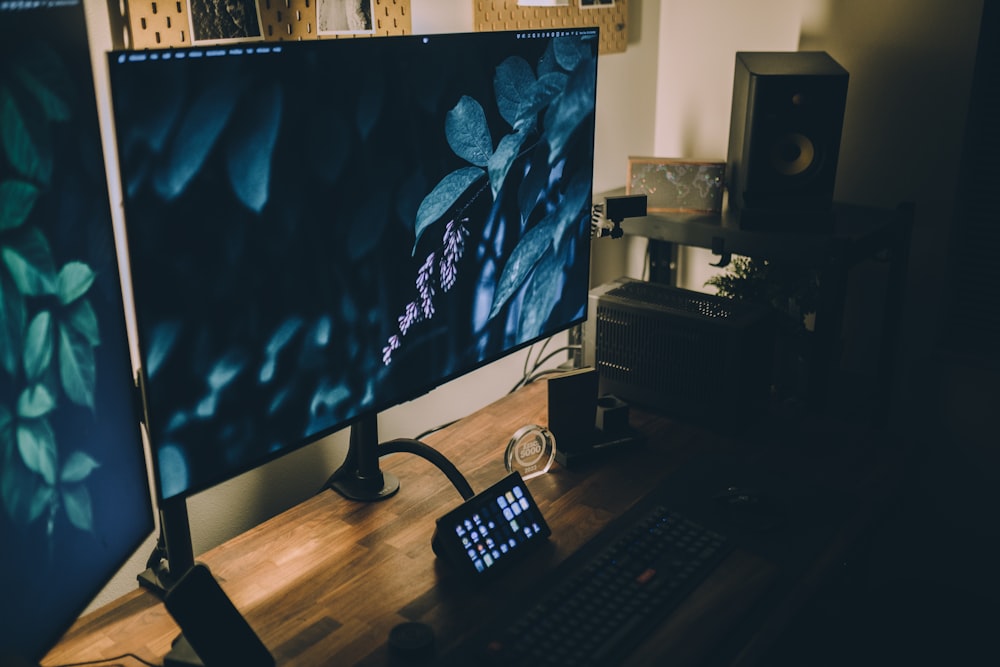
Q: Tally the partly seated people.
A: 0